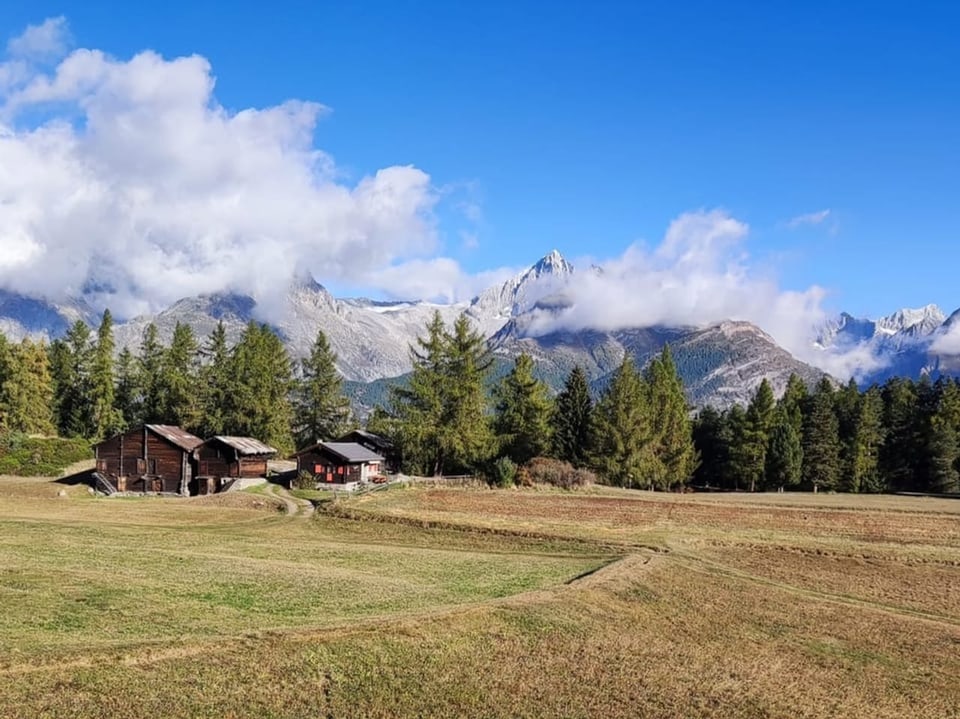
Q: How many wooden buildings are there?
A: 4